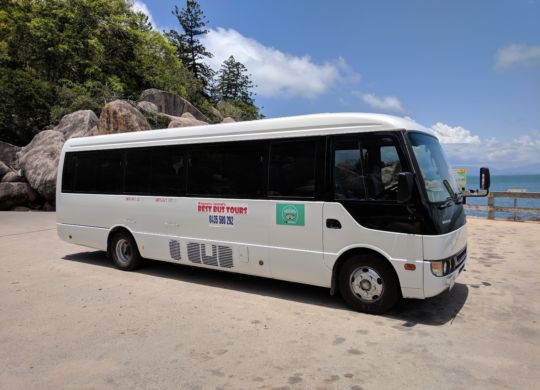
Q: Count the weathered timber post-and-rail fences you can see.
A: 1